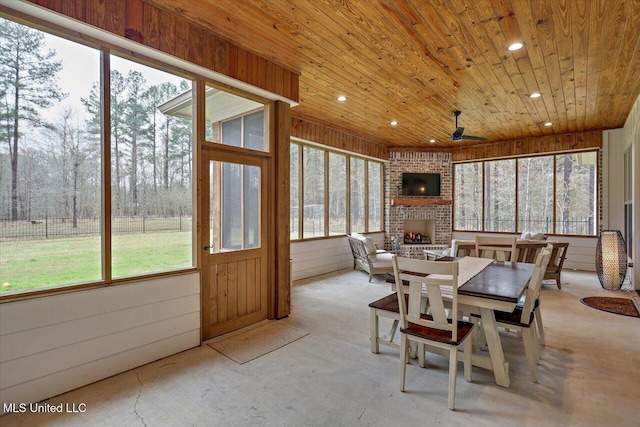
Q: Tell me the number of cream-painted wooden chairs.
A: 4